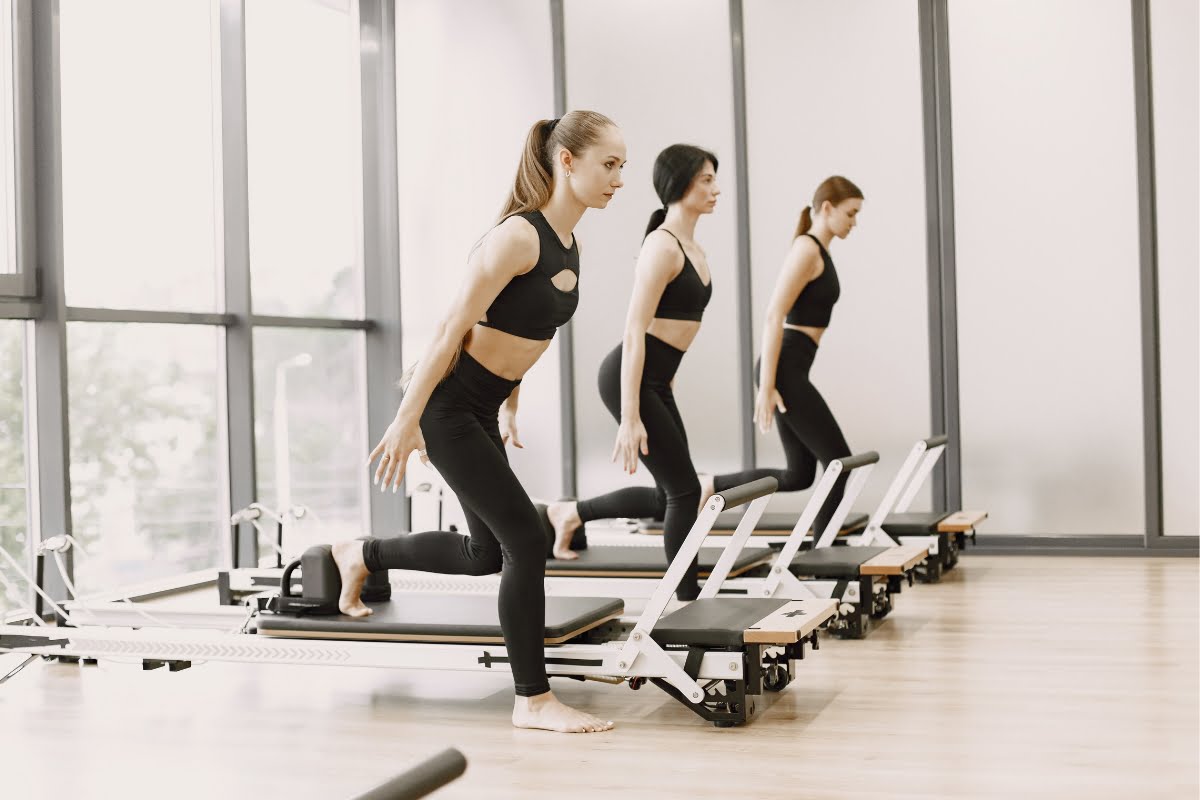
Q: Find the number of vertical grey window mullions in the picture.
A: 7